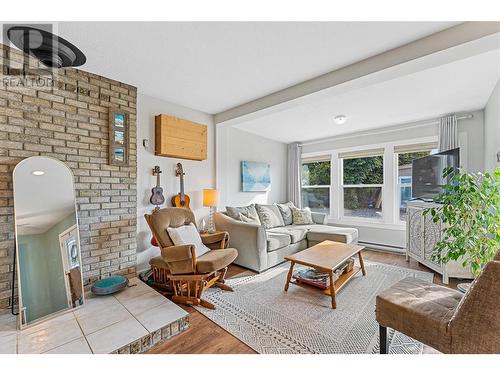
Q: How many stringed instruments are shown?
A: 2